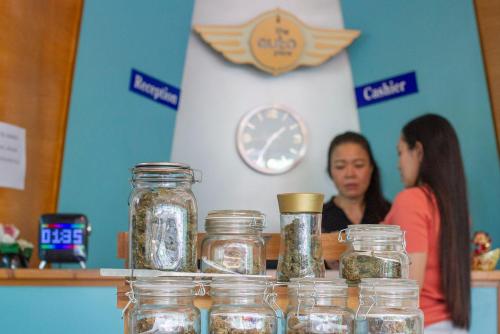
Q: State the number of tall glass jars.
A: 2